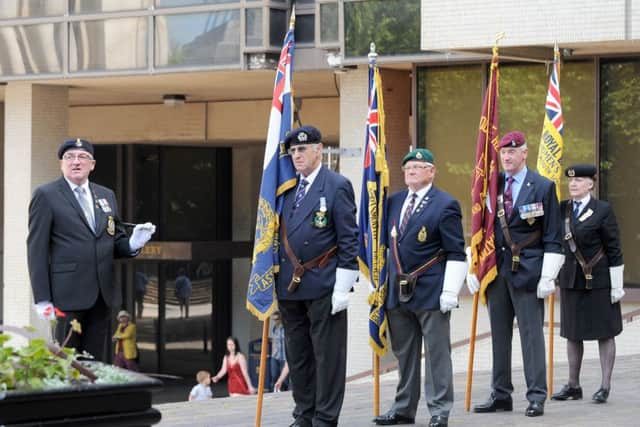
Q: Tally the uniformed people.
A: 5